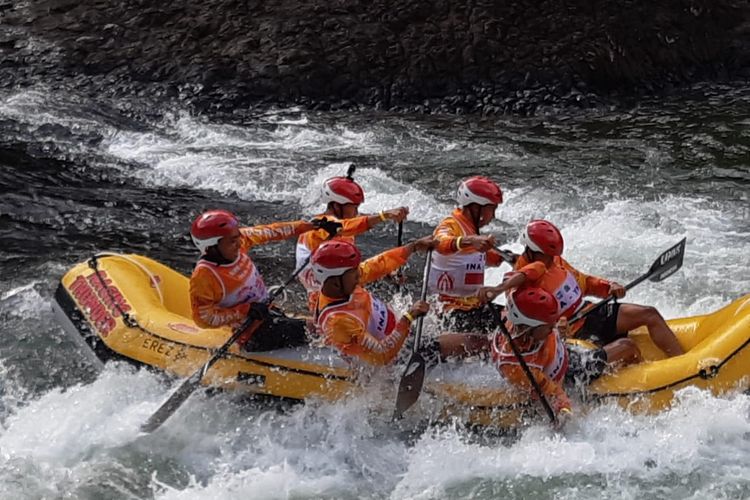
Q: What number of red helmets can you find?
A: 6